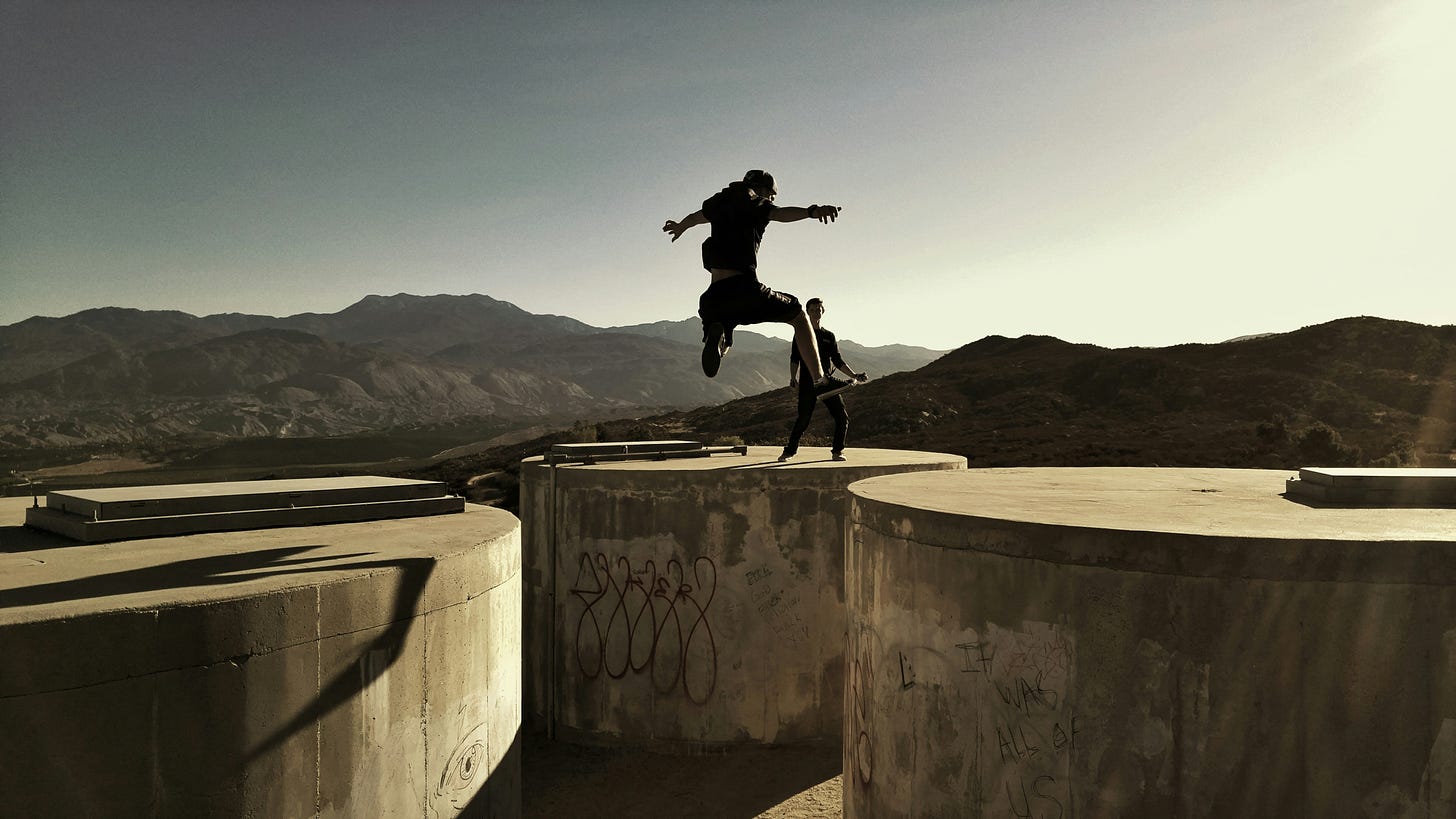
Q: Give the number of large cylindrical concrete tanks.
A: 3